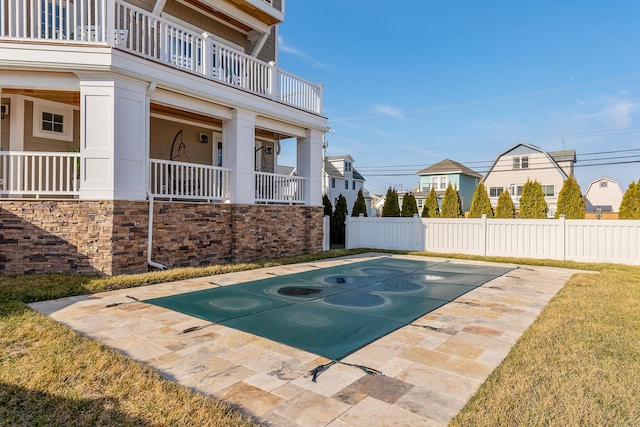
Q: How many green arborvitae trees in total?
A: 12